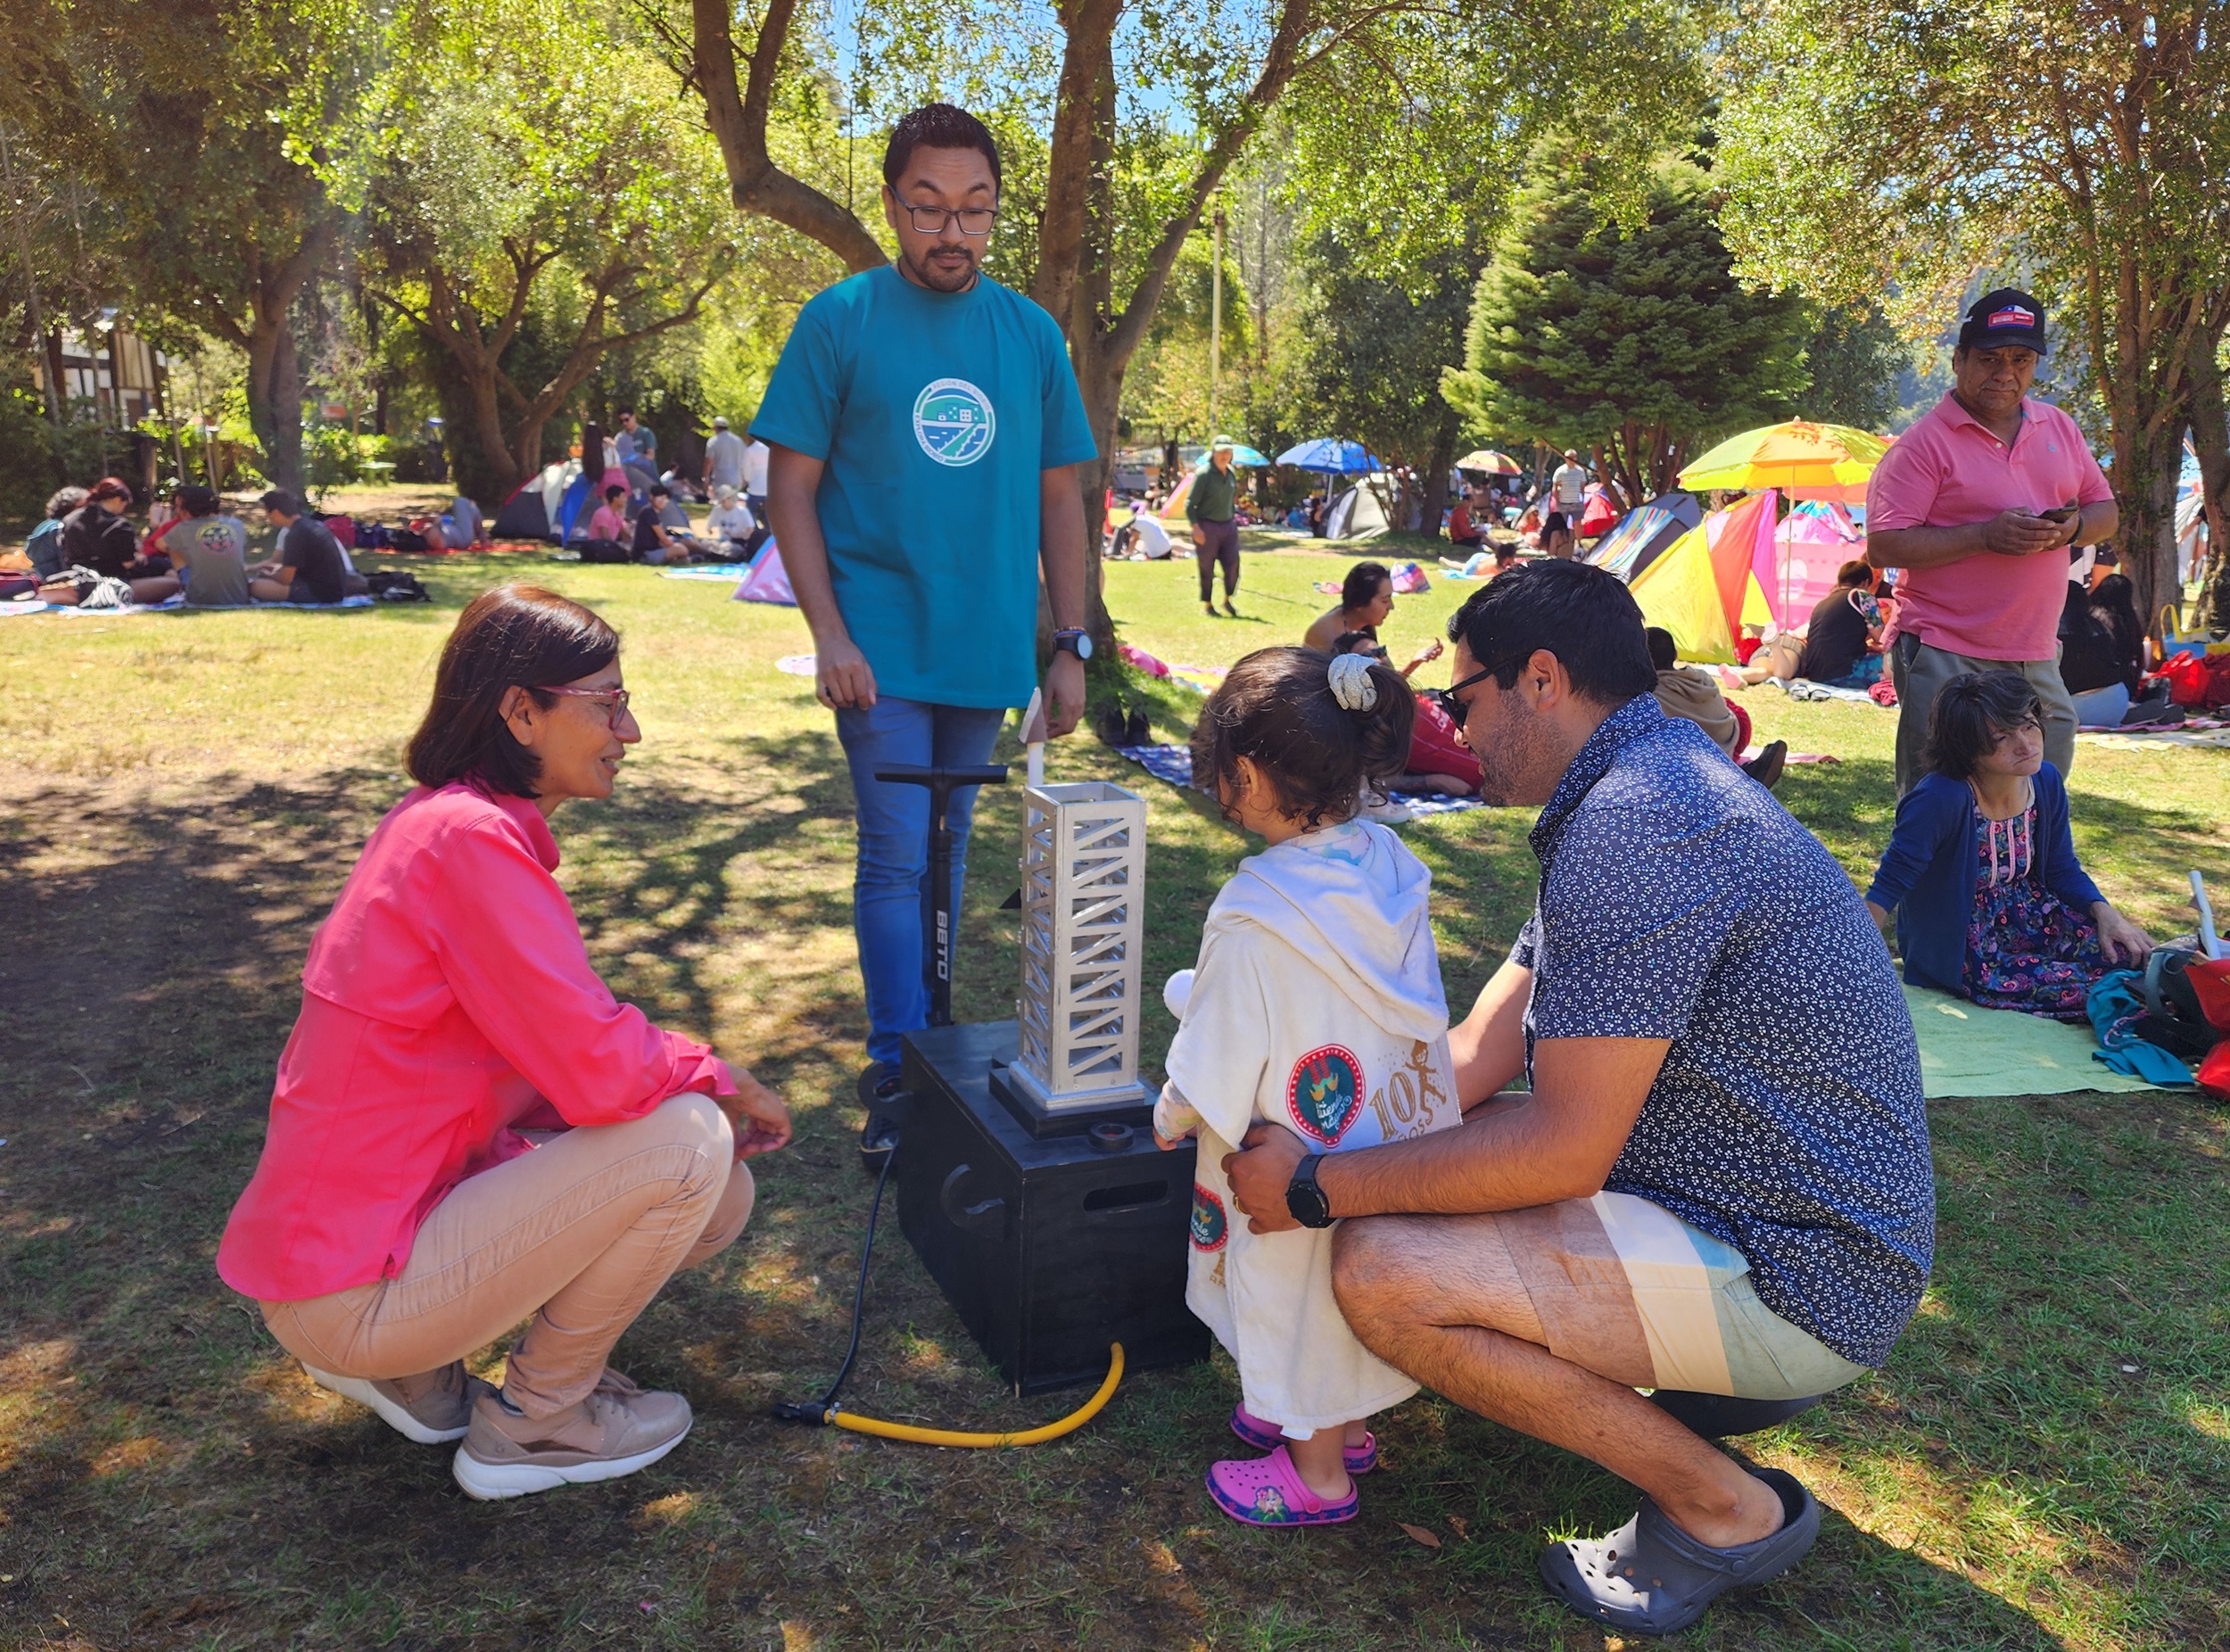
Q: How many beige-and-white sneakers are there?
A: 2